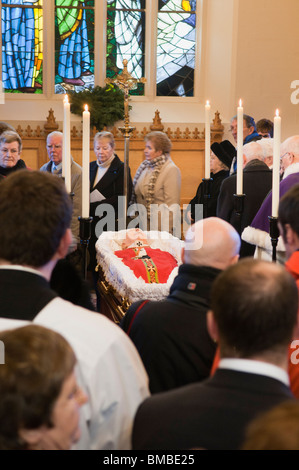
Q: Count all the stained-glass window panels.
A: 4